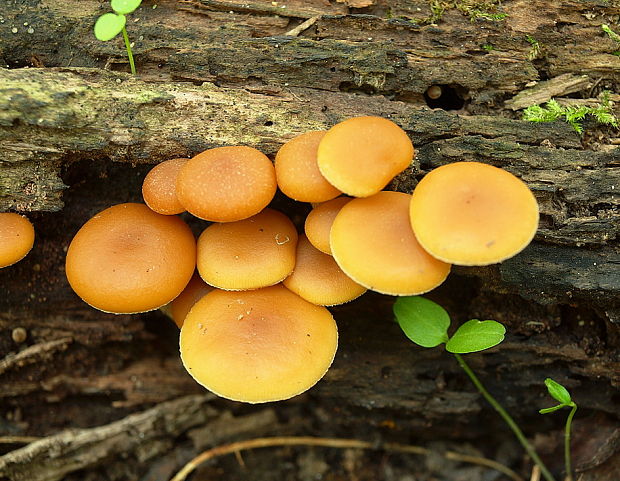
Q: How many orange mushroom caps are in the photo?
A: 13